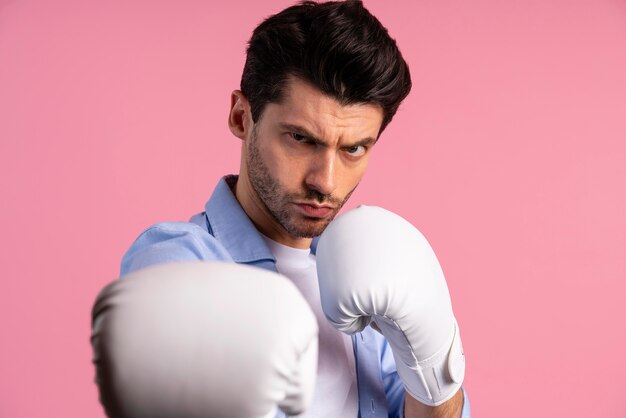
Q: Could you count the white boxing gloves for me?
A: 2